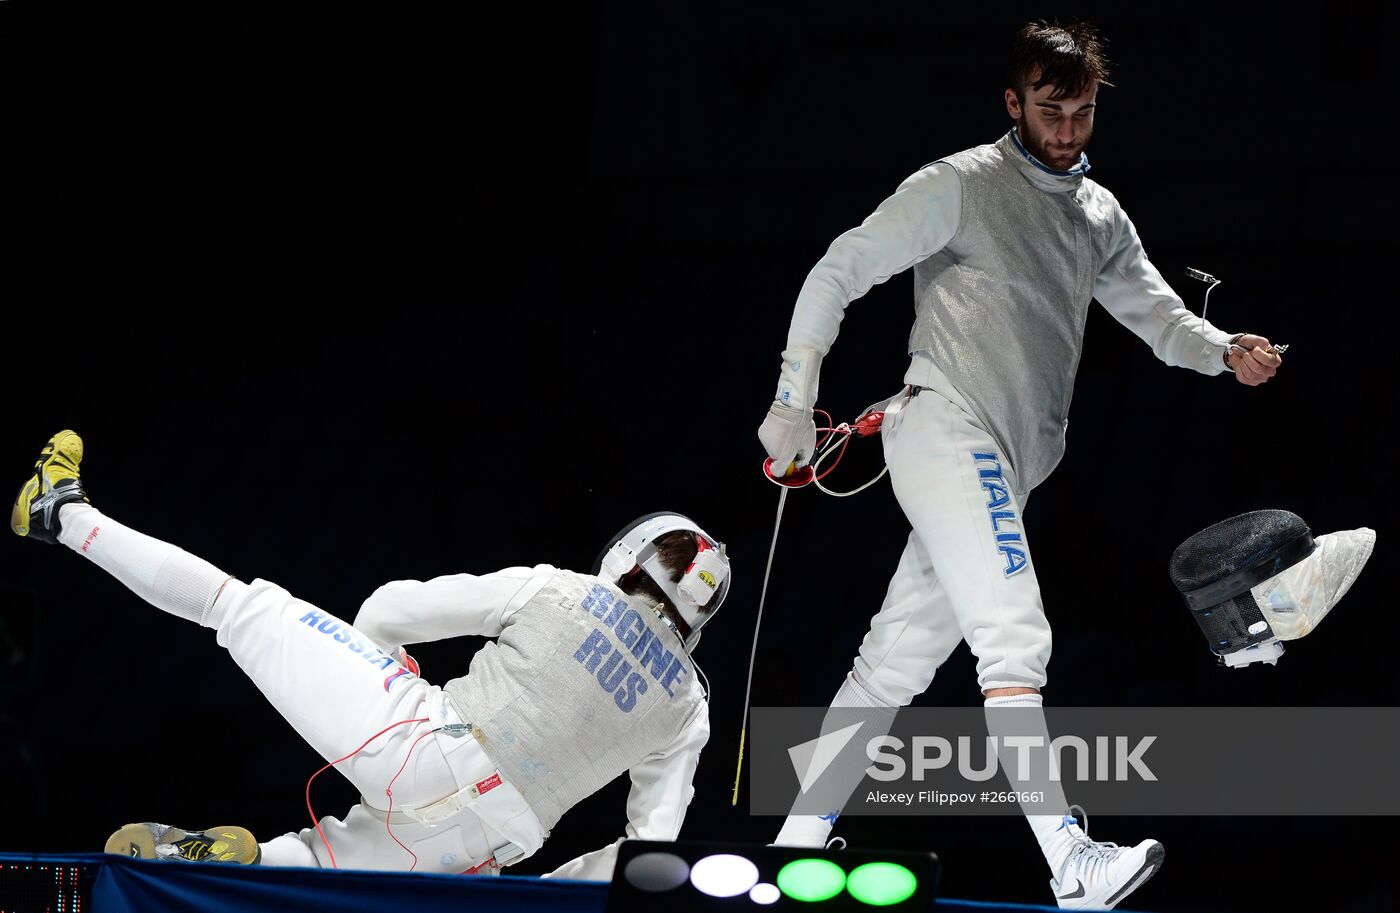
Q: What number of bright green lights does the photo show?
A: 2